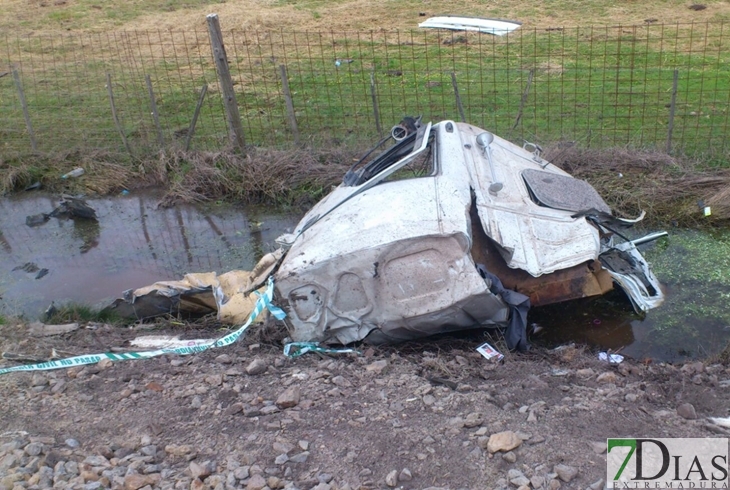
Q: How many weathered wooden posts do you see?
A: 10